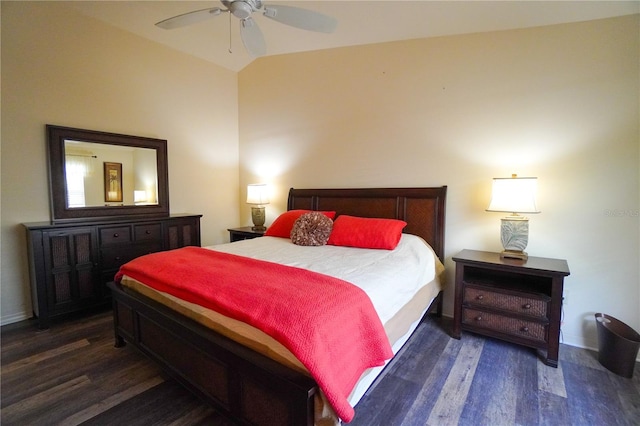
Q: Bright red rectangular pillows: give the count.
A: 2